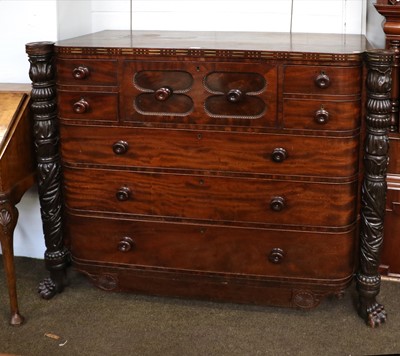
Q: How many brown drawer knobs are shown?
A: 12